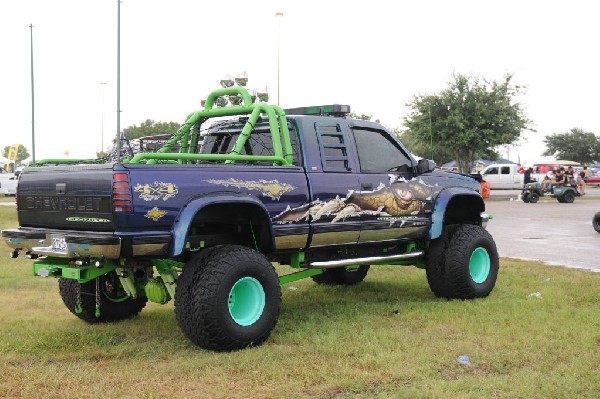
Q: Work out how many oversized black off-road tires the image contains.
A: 4